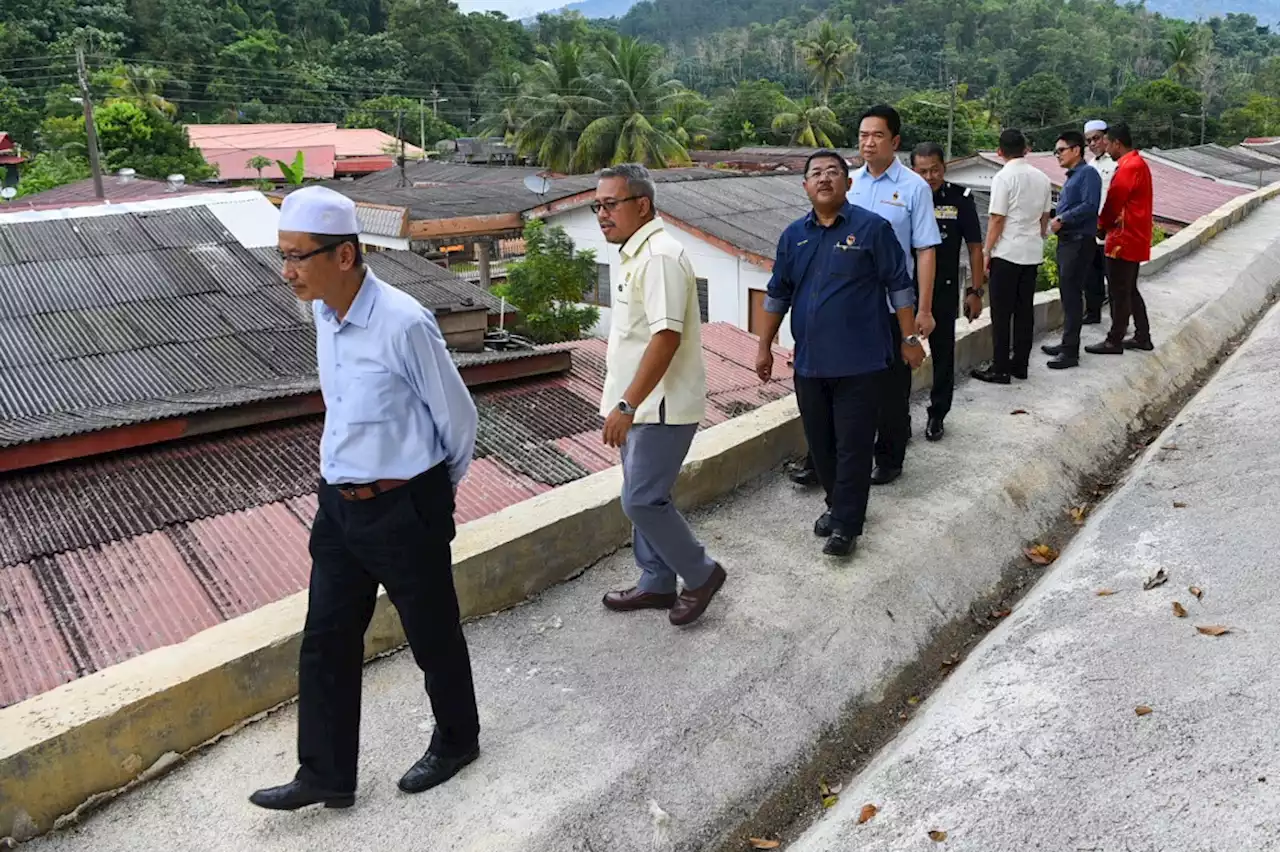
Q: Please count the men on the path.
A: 9